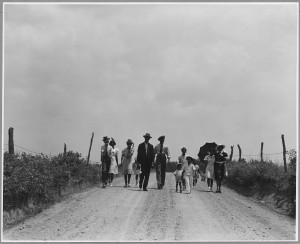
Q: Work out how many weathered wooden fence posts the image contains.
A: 7